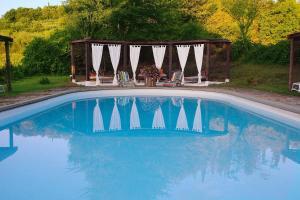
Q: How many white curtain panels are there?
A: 6